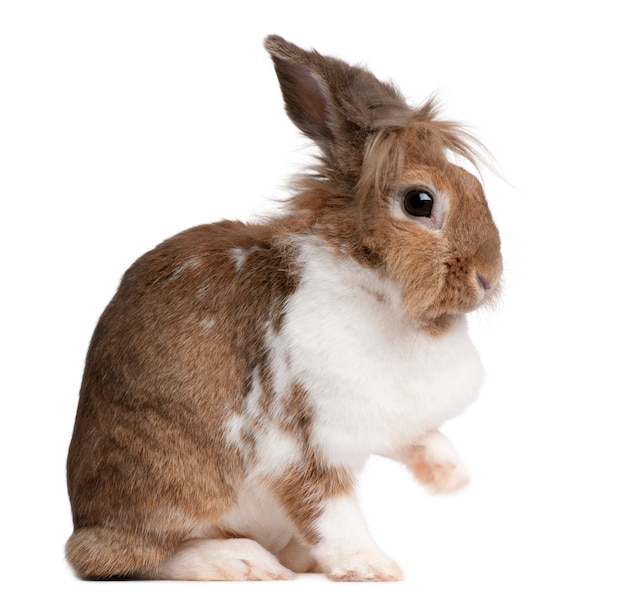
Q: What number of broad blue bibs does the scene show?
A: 0